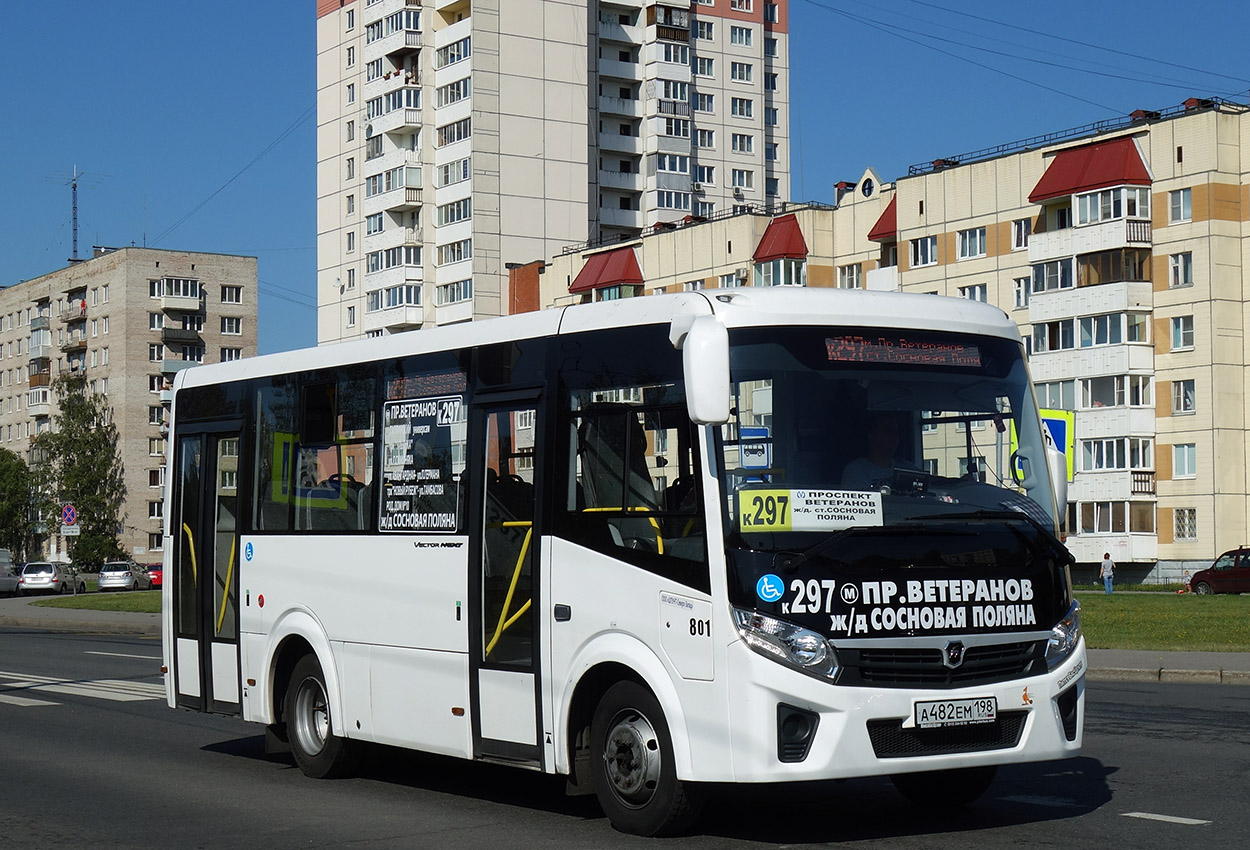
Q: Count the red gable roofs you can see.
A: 4